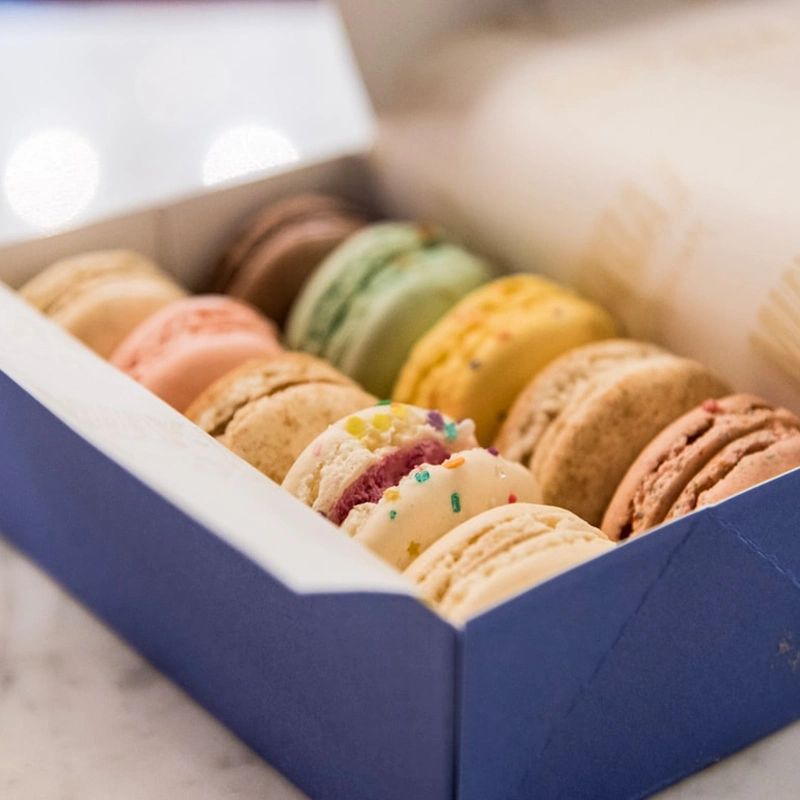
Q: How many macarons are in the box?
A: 10